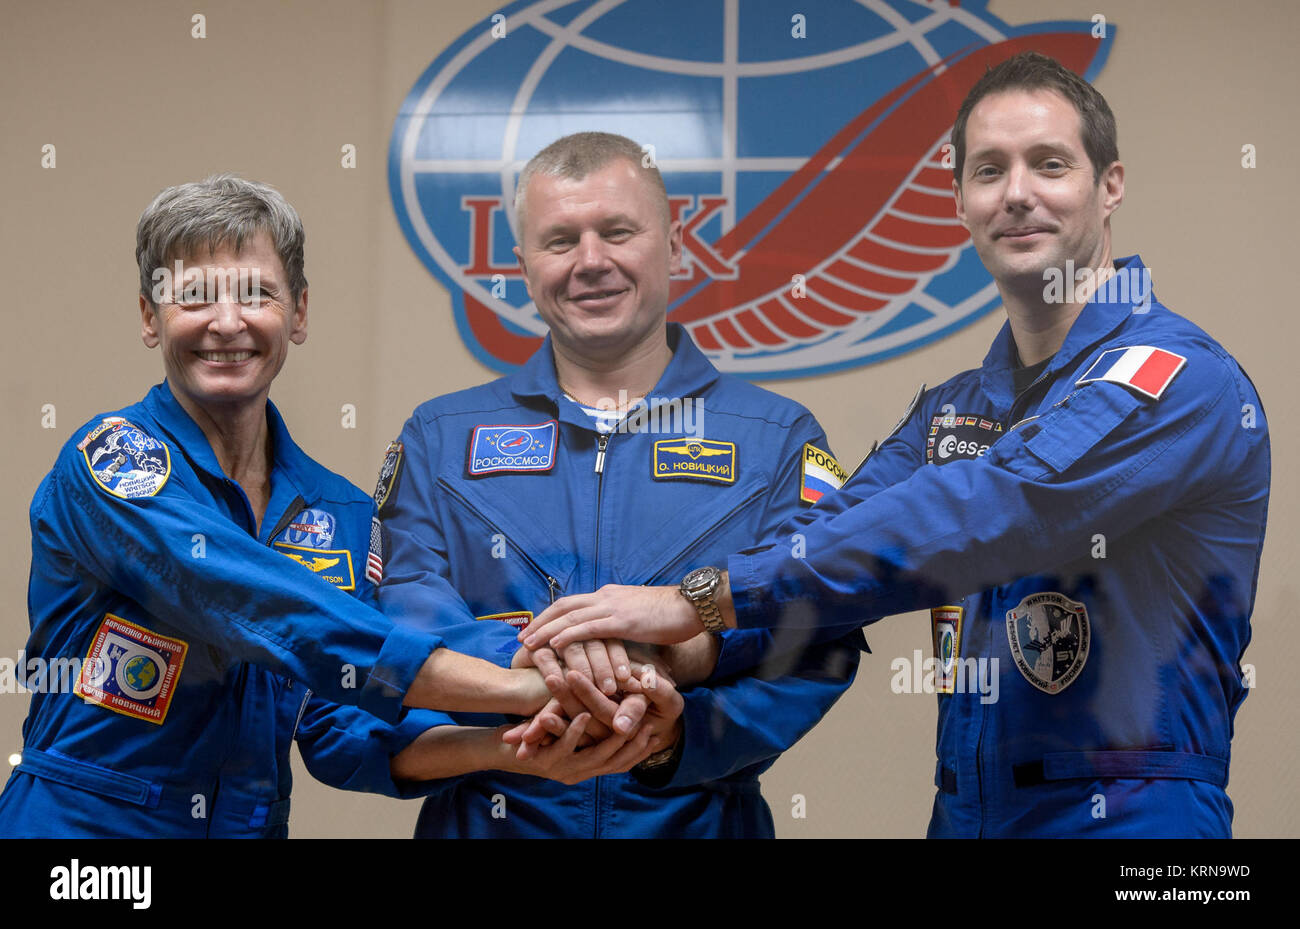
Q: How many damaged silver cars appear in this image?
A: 0